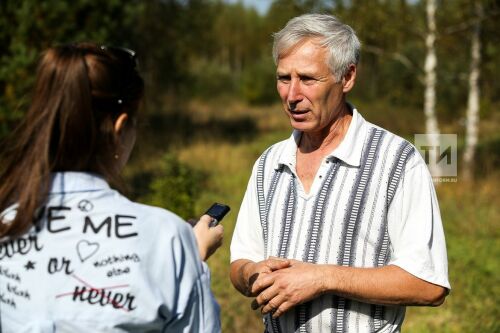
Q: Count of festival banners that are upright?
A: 0